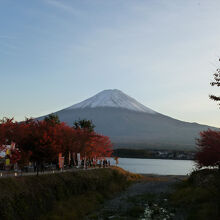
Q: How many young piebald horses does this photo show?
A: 0